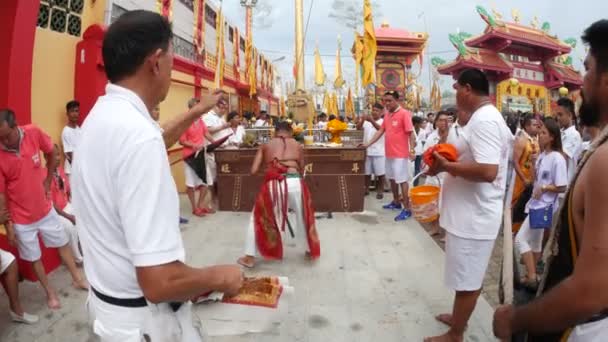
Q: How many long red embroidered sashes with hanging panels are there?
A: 1